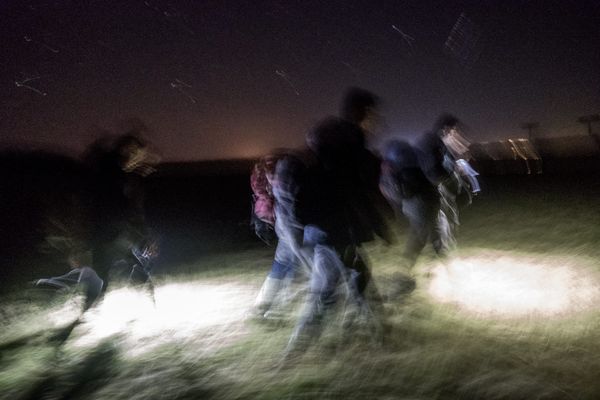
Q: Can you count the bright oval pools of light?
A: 2